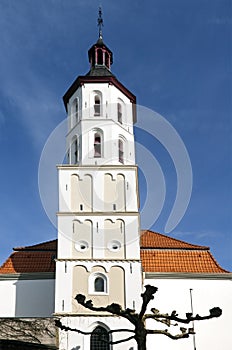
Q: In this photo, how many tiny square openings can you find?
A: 2